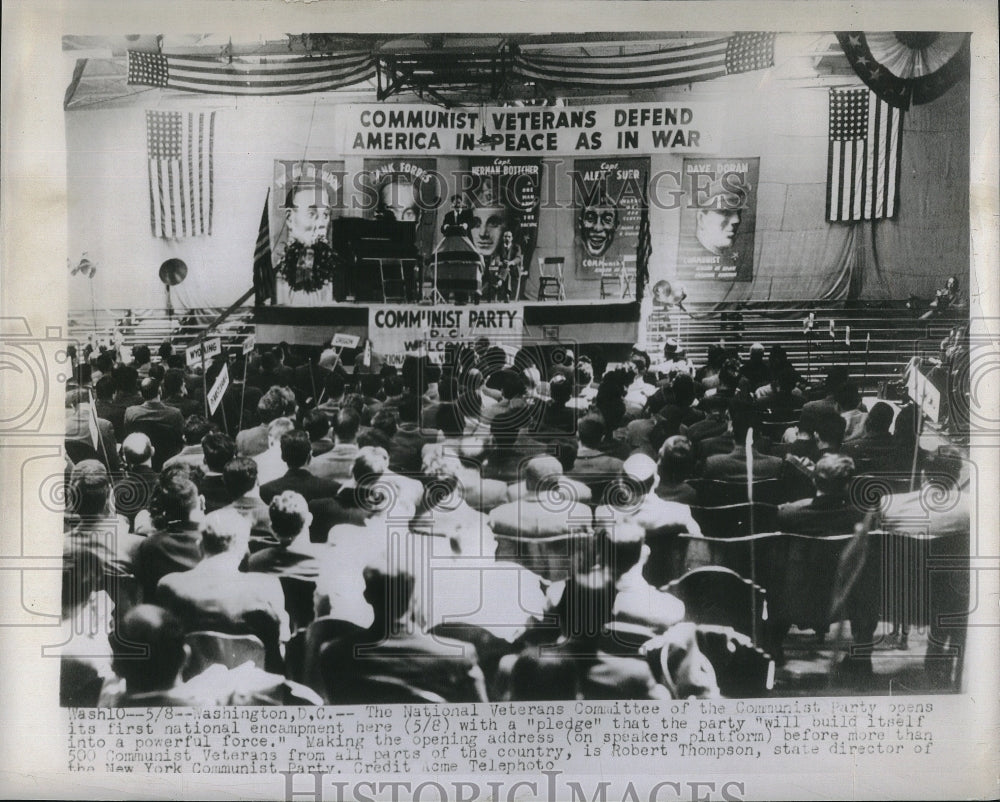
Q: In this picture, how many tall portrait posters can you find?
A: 5